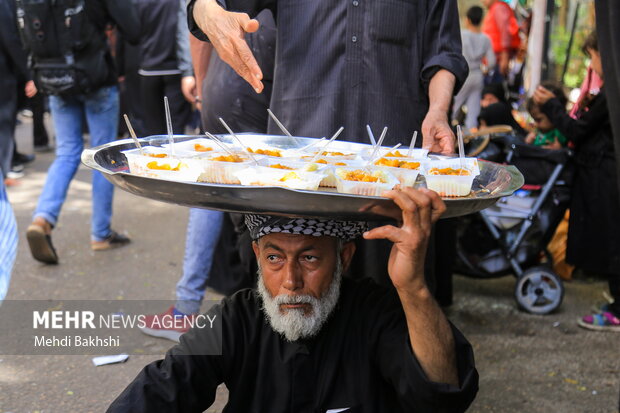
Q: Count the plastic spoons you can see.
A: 12